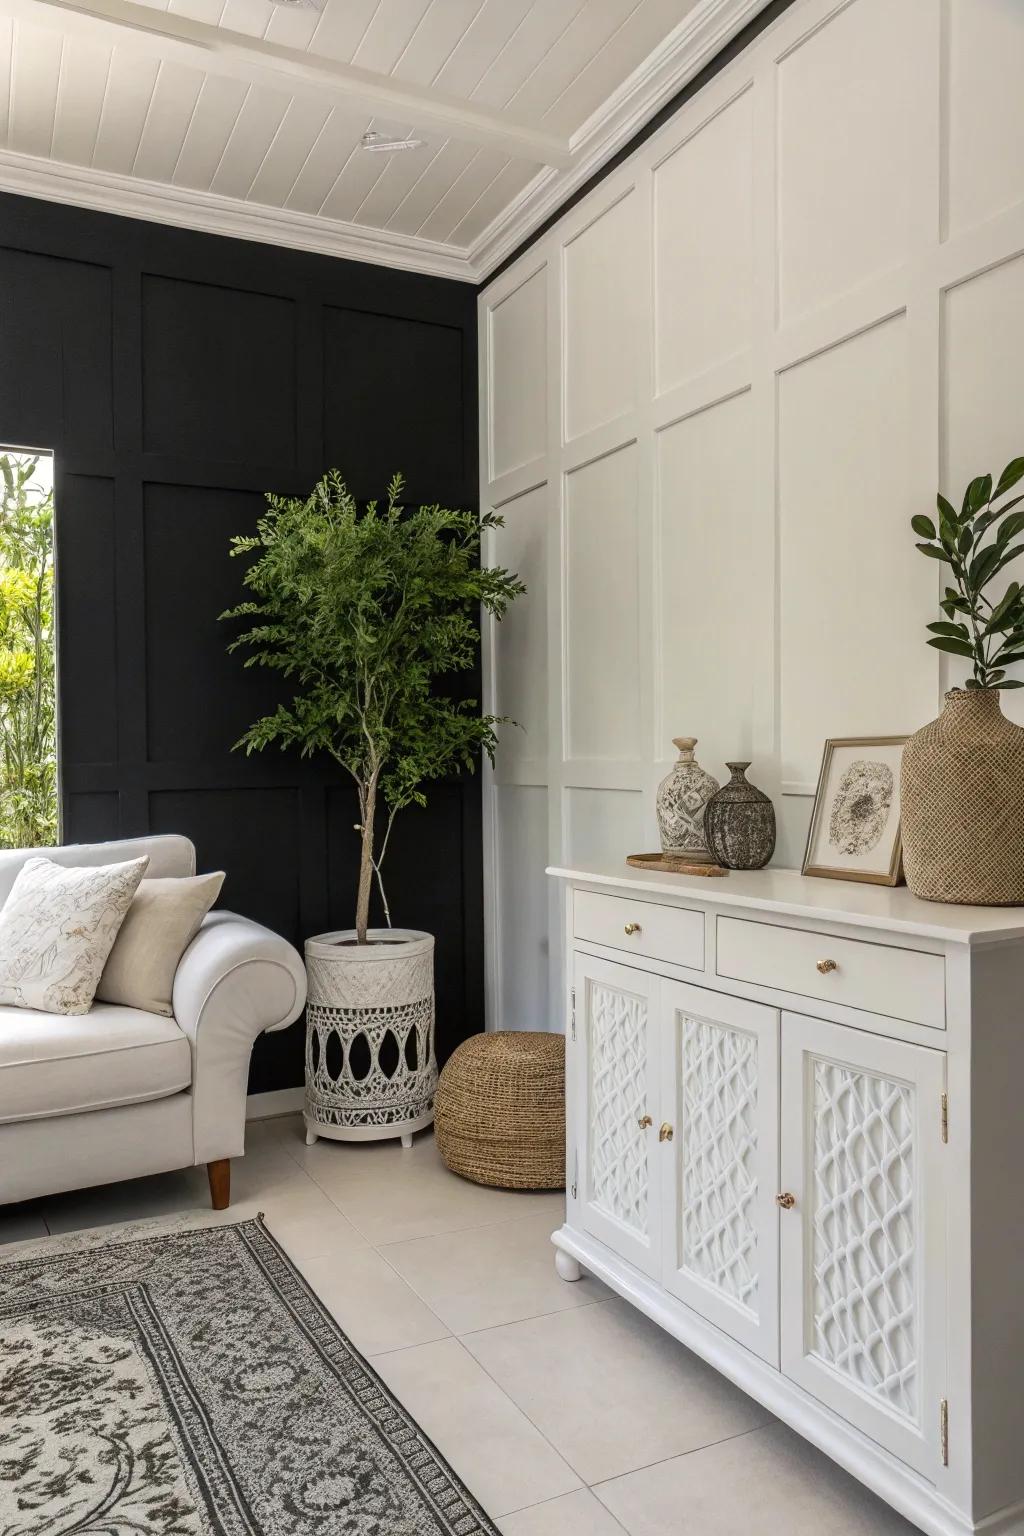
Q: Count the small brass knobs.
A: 5